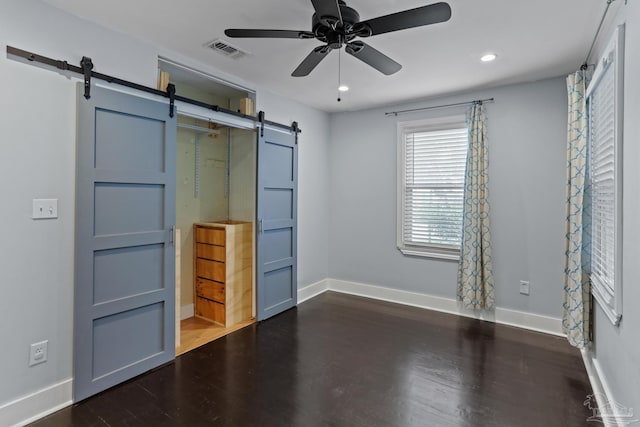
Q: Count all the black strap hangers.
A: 4